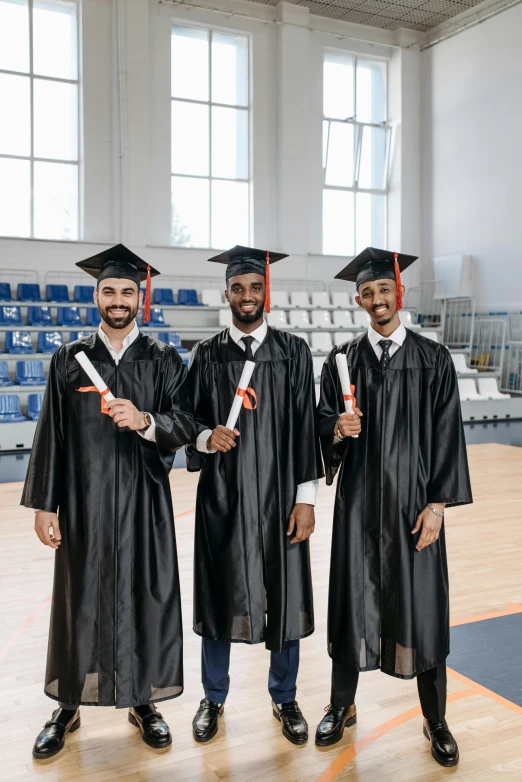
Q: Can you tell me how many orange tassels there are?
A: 3